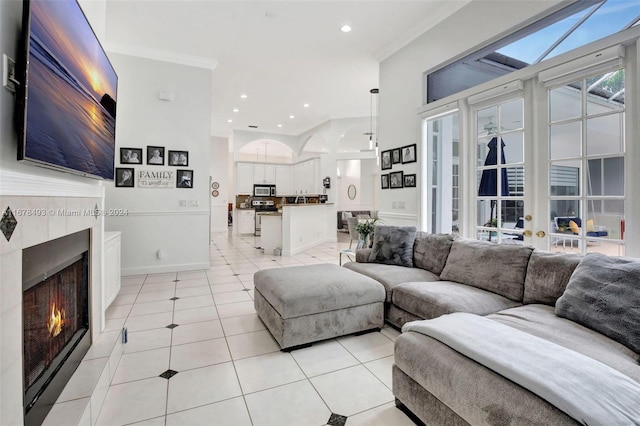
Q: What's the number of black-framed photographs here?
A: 11